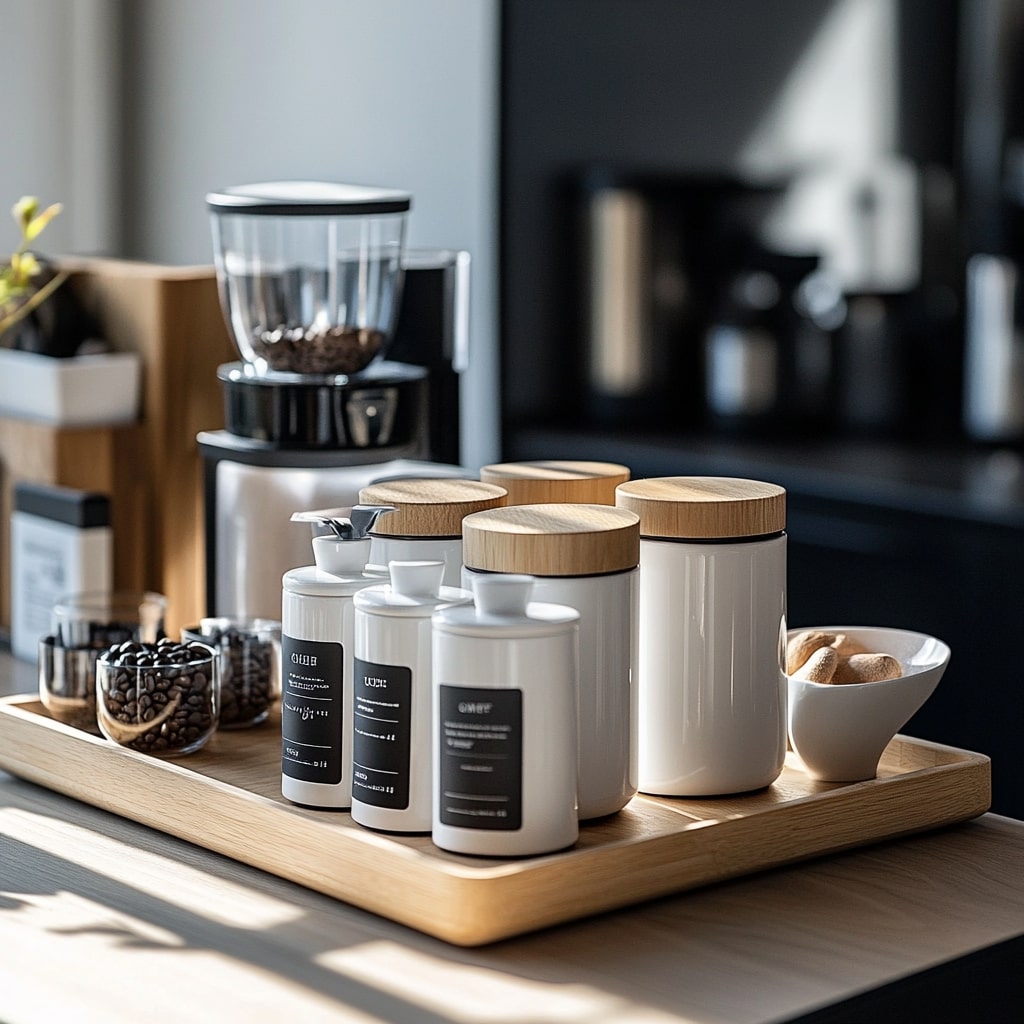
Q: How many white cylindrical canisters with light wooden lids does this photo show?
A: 4